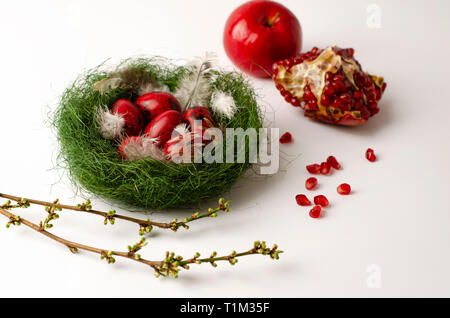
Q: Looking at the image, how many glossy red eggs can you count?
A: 6